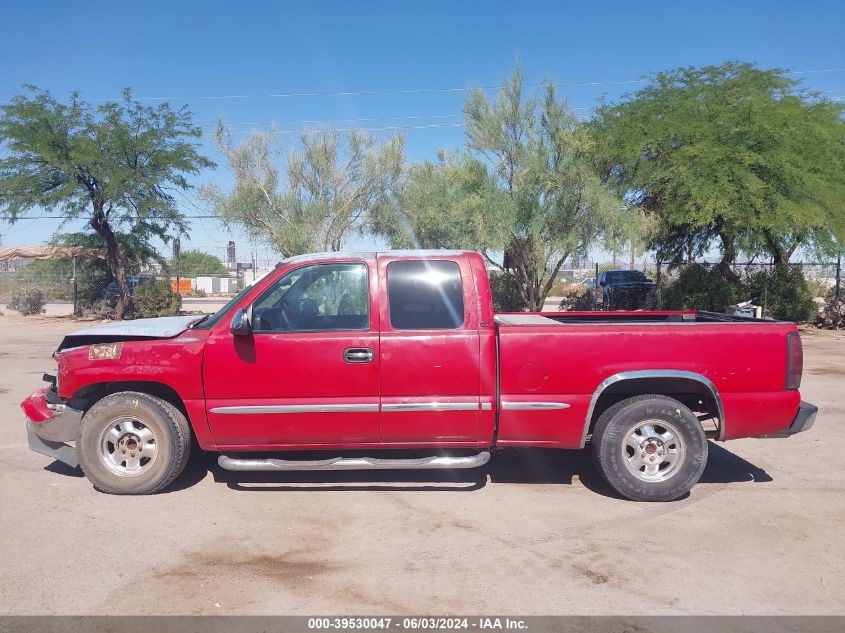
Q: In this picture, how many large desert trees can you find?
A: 4